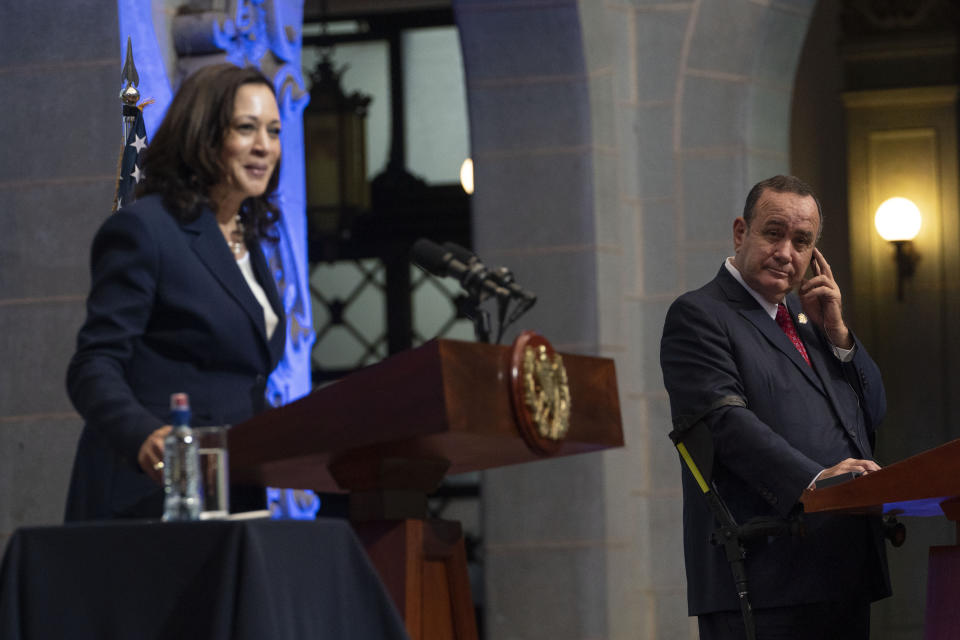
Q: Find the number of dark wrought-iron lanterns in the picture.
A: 1